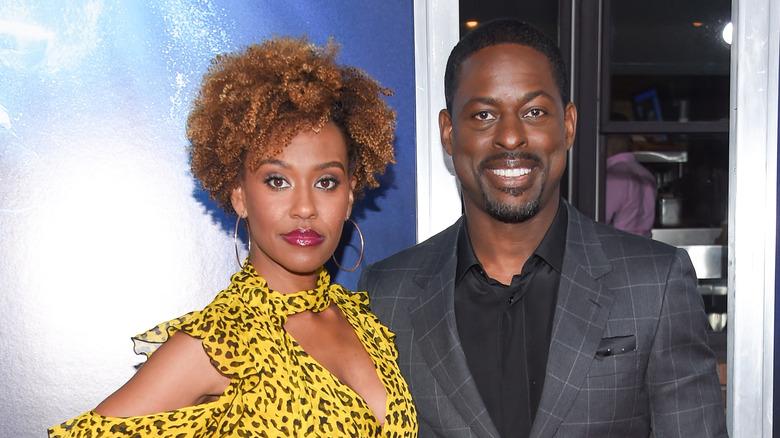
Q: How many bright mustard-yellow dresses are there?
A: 1